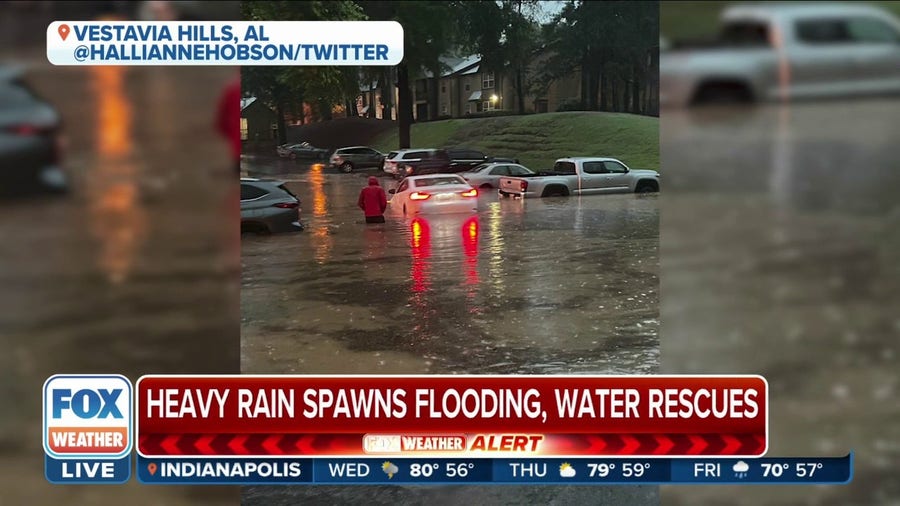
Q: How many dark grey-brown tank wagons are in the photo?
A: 0